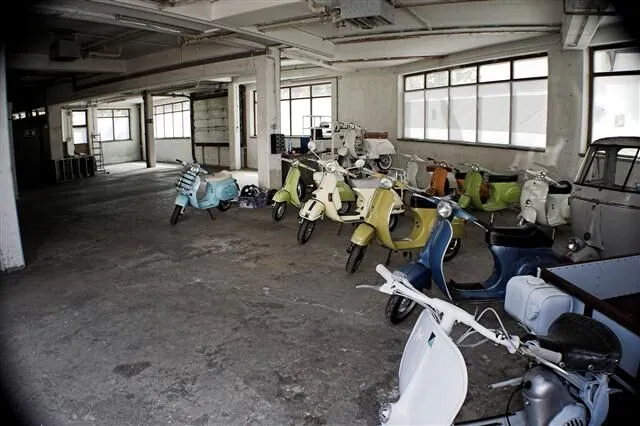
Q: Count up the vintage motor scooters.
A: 11